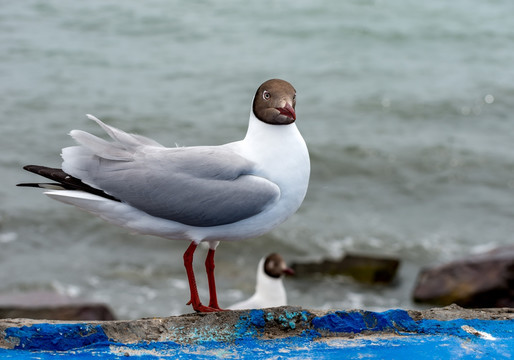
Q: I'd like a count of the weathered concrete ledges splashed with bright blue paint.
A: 1